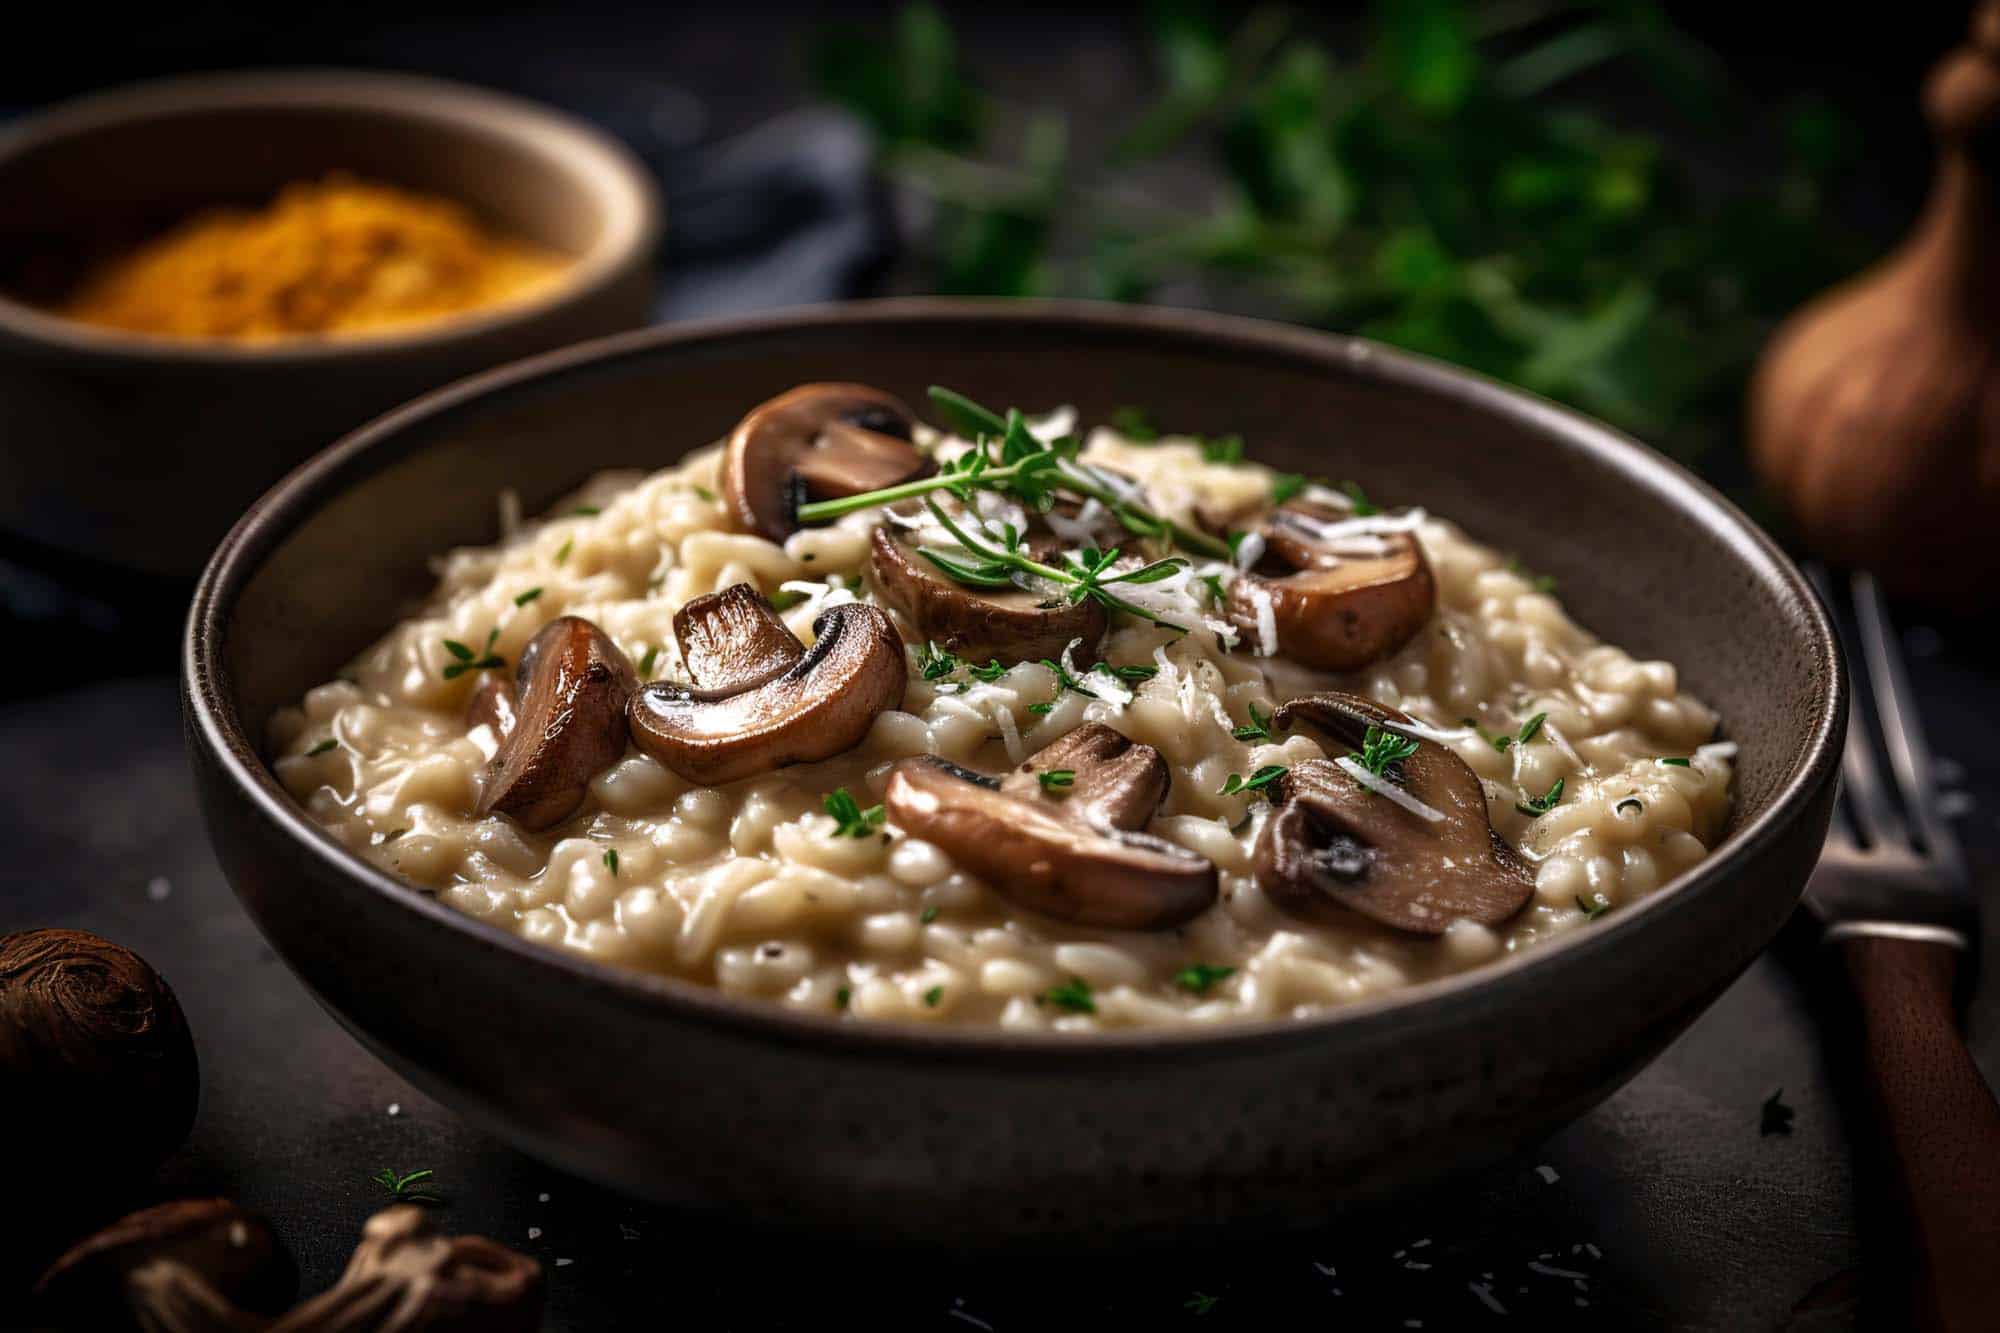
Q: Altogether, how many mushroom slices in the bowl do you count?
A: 7